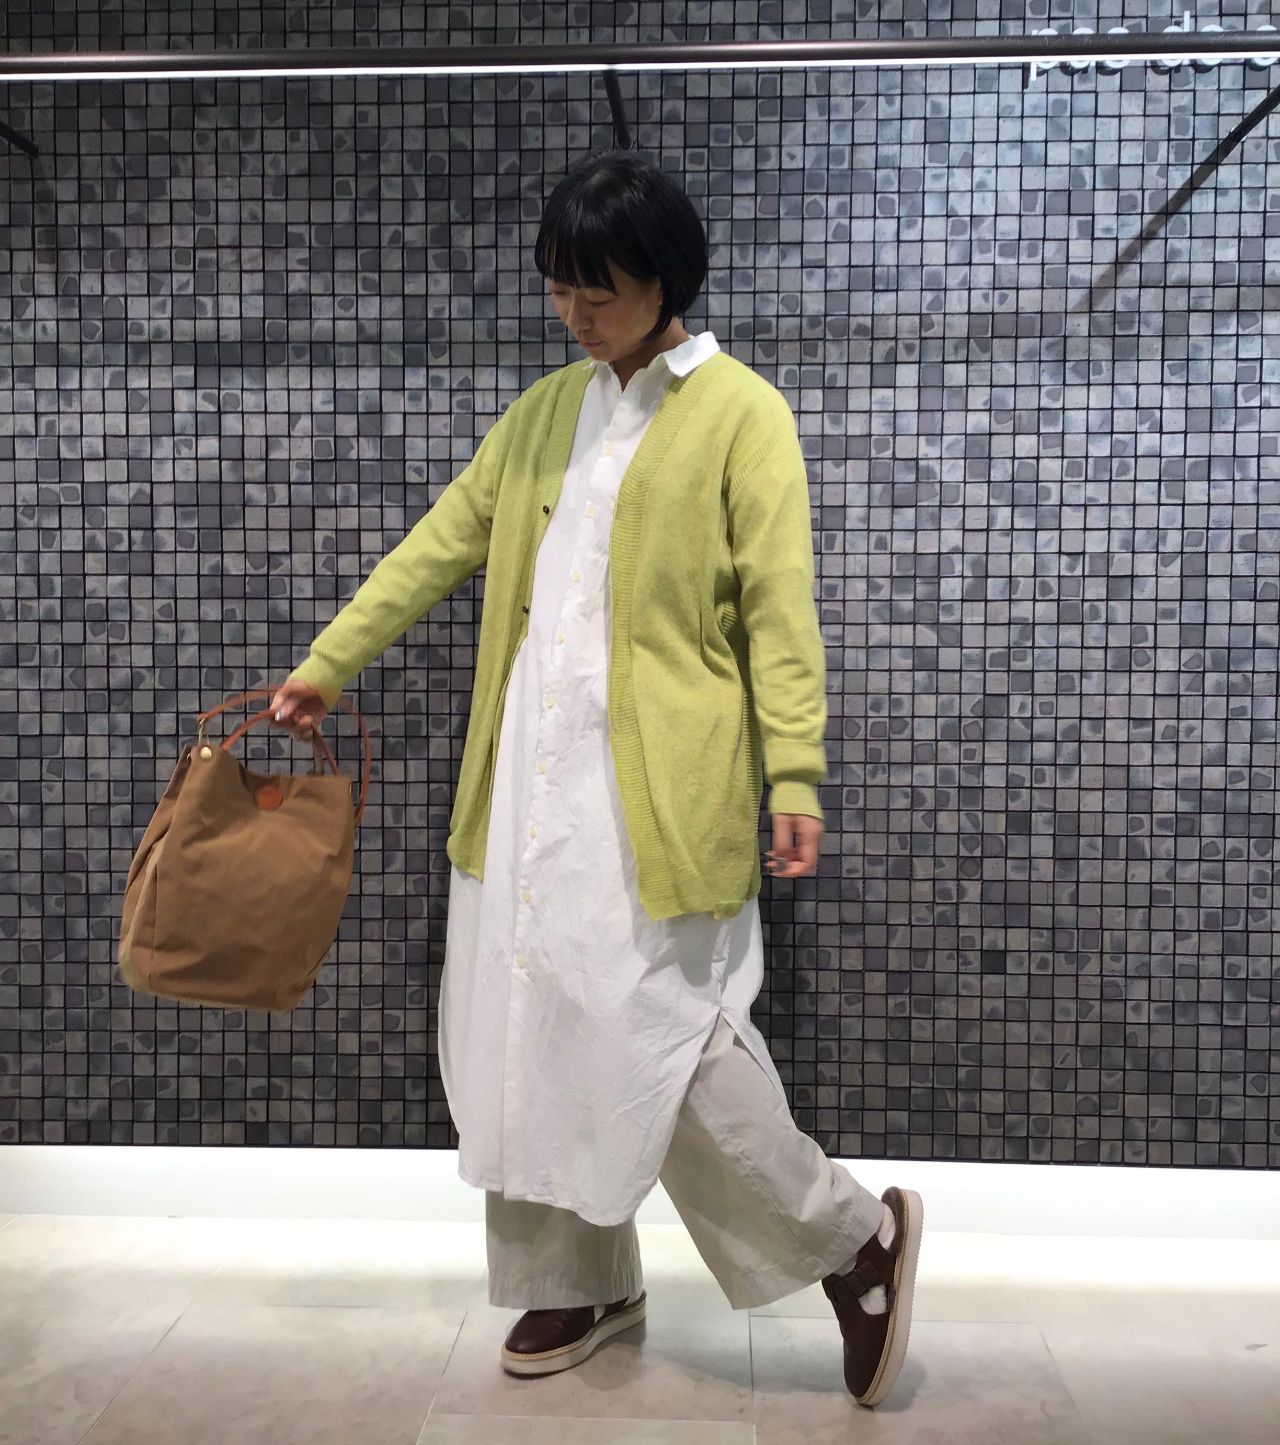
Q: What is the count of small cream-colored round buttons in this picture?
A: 9